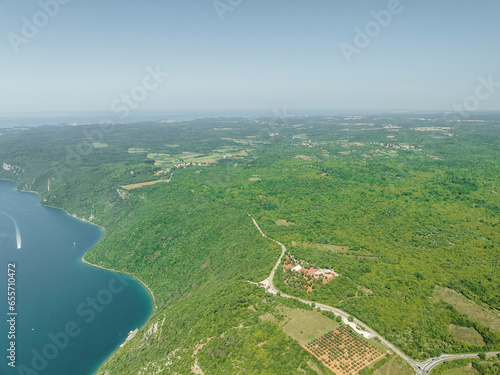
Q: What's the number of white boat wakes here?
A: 1